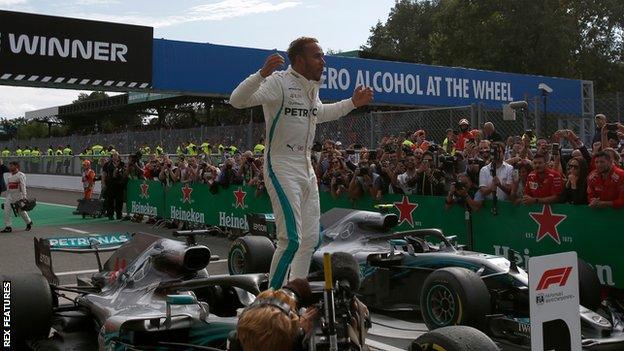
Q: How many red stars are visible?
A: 5